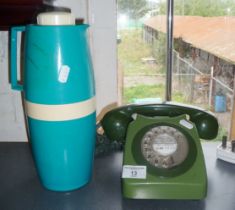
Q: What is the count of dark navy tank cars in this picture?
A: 0